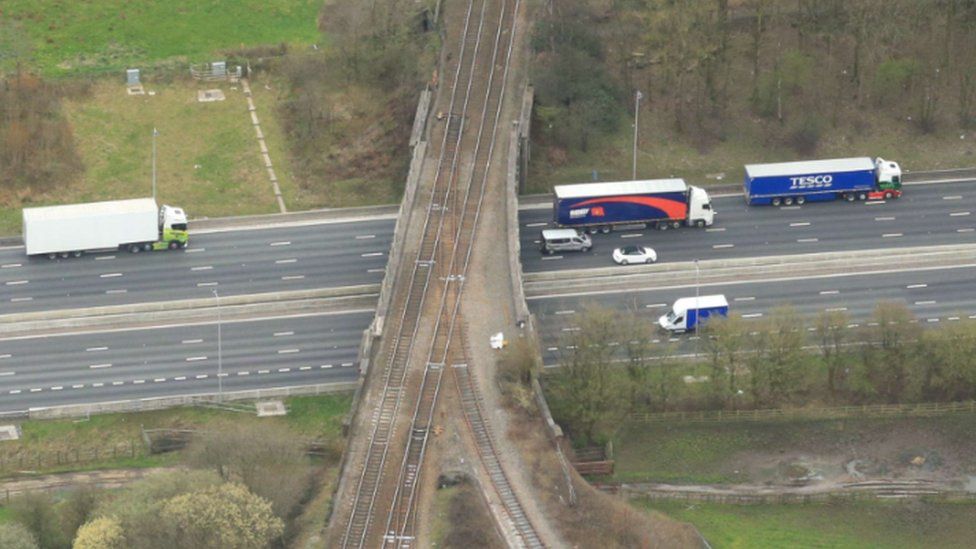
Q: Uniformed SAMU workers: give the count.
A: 0